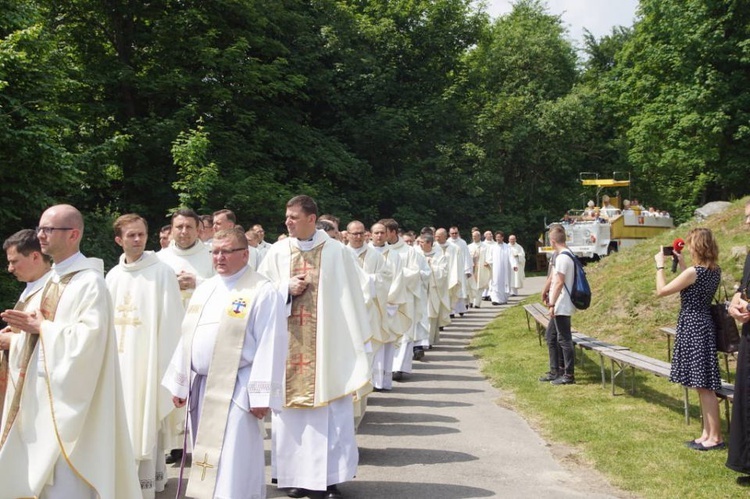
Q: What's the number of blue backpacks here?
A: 1